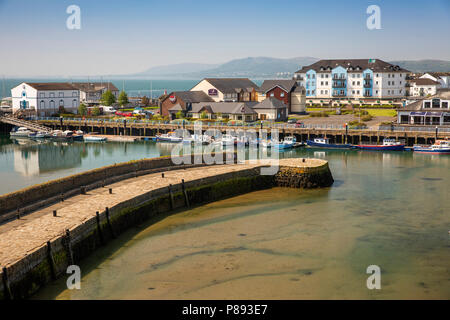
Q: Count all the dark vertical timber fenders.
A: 7